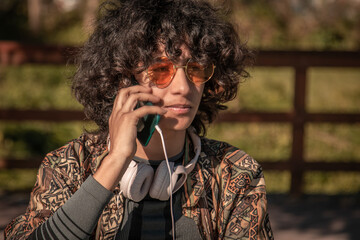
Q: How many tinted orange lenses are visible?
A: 2